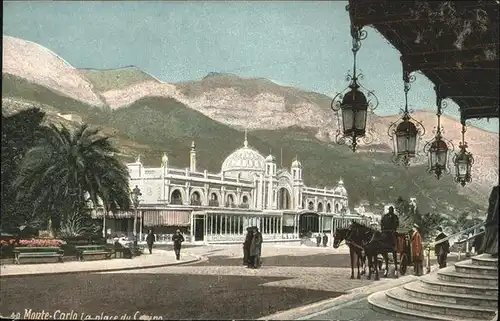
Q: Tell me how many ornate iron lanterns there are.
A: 4